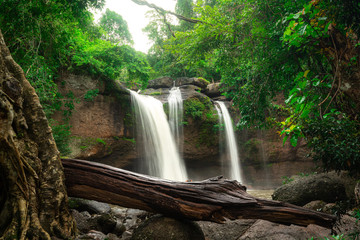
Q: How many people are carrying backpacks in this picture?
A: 0